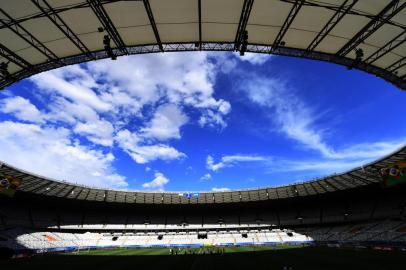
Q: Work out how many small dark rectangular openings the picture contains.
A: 5